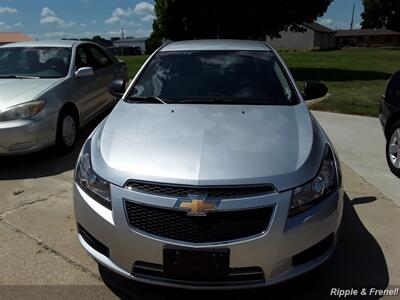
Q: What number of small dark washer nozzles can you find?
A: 2